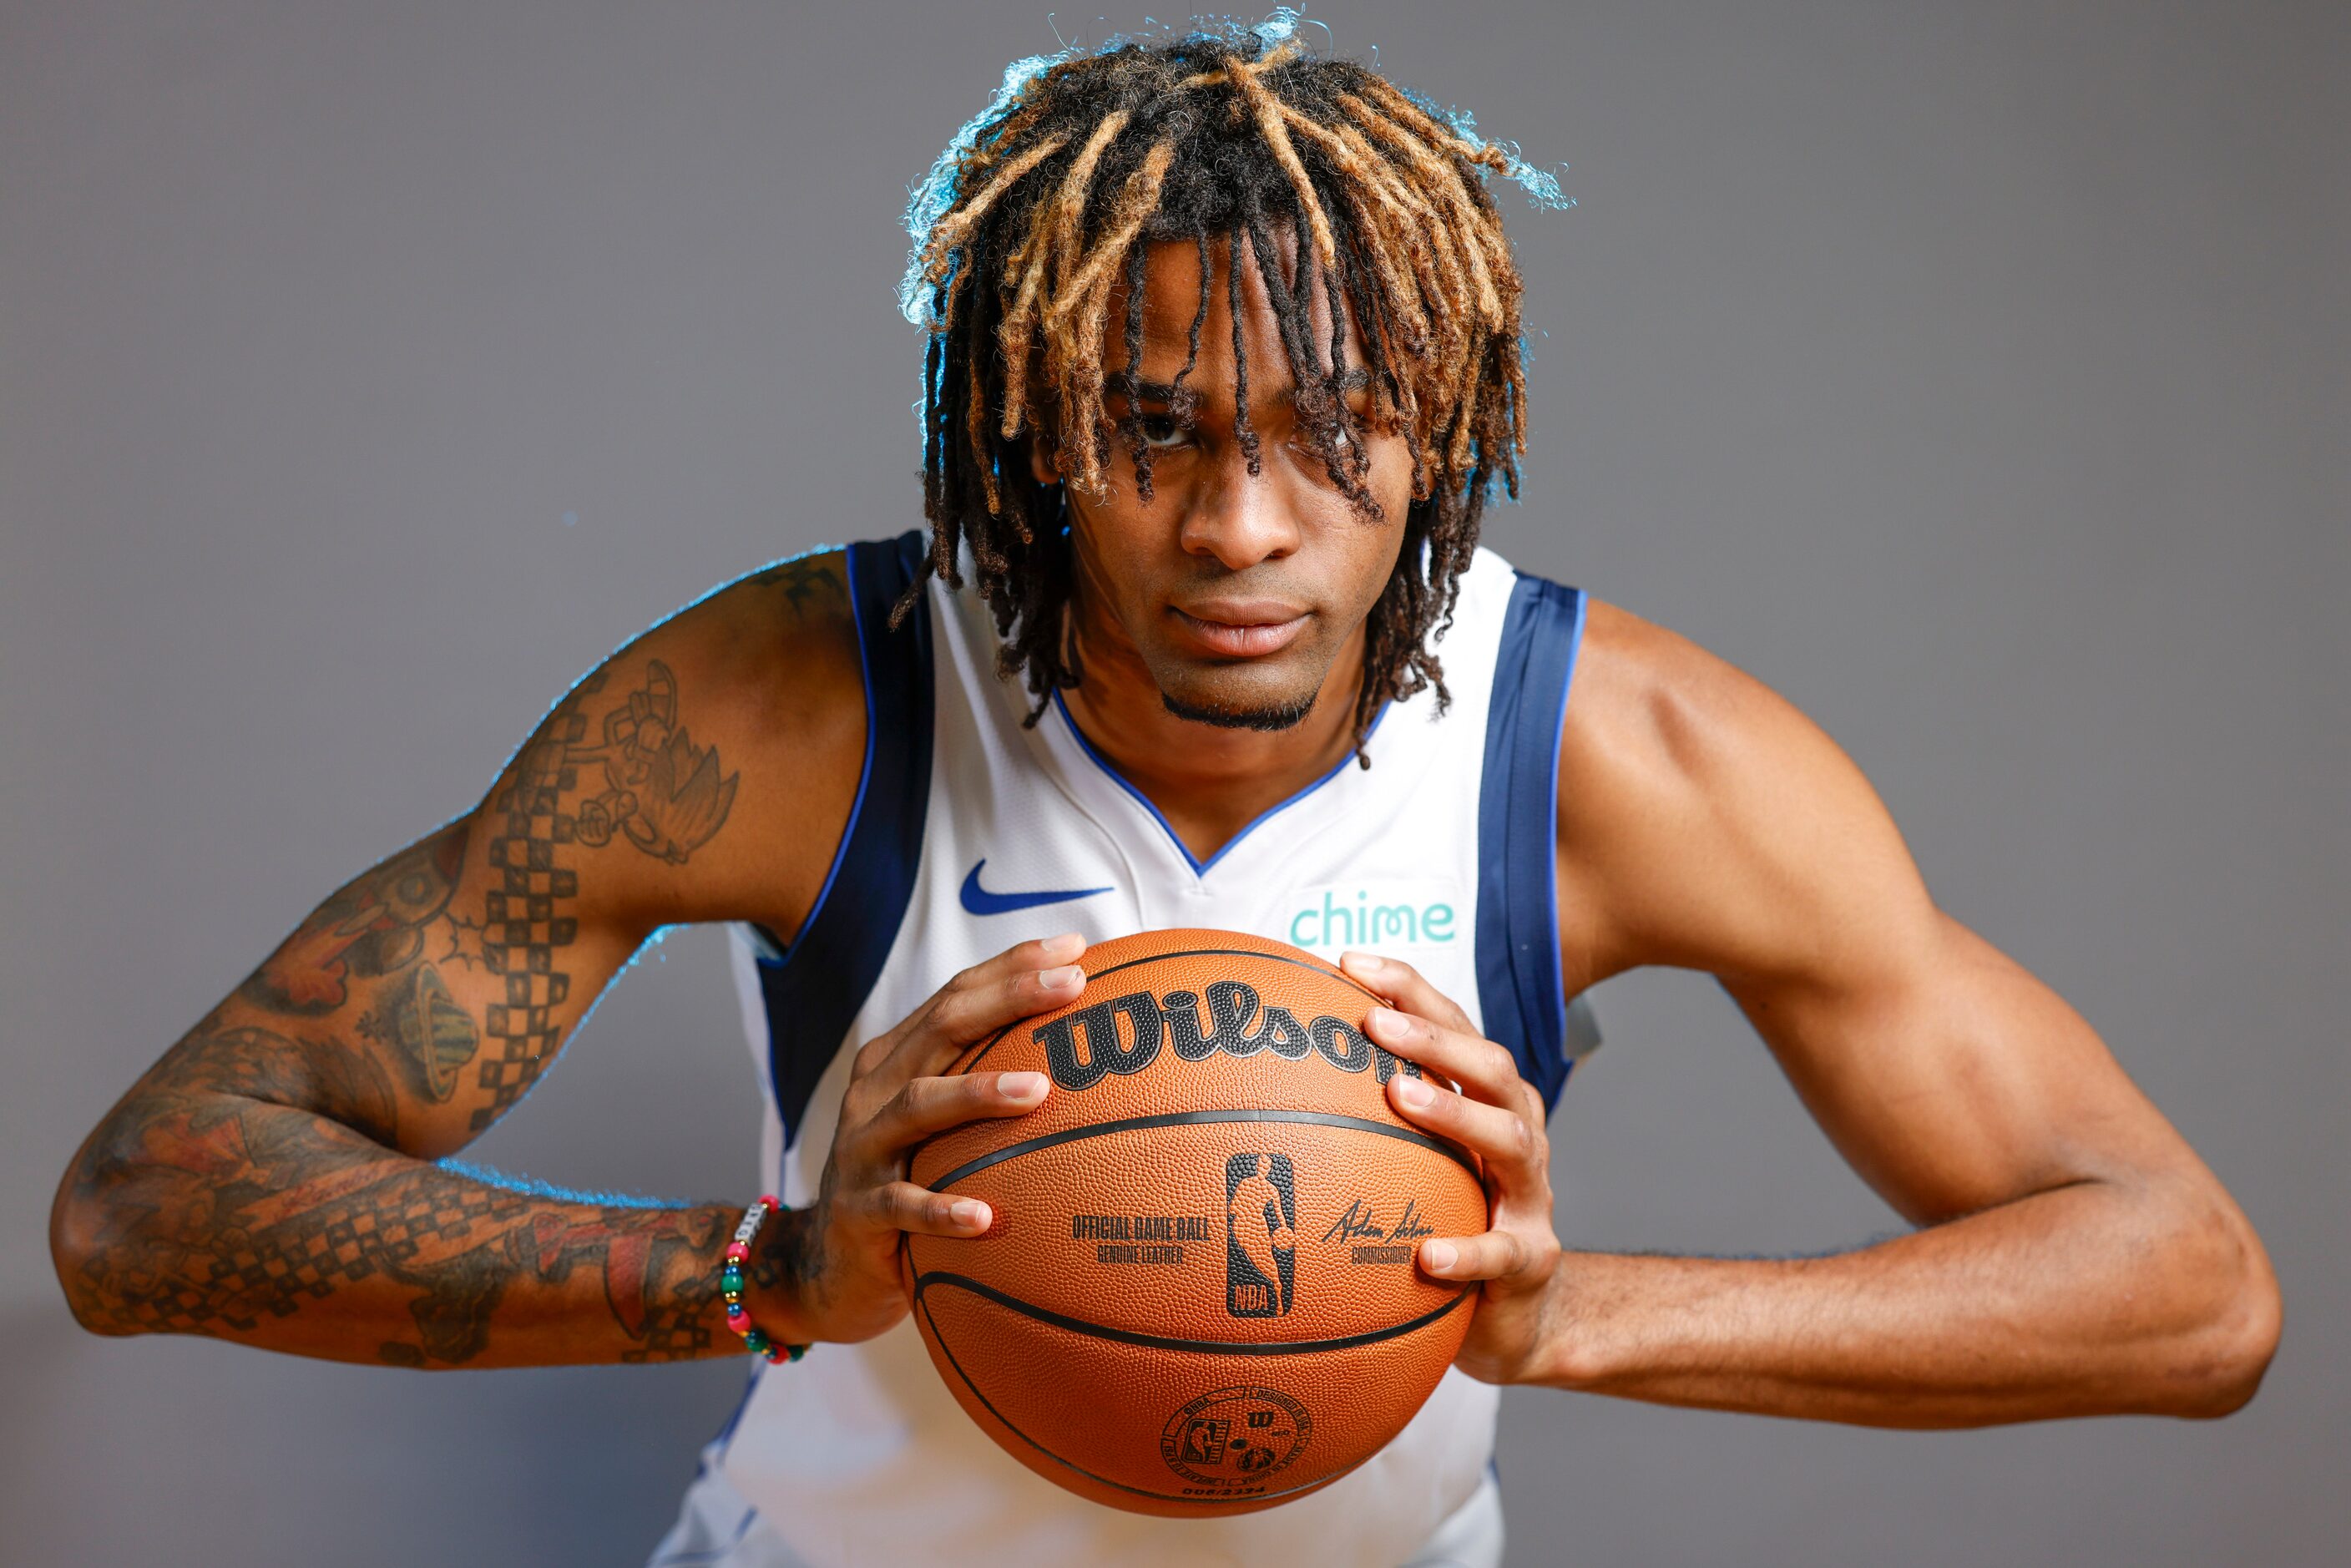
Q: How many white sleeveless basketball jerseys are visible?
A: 1